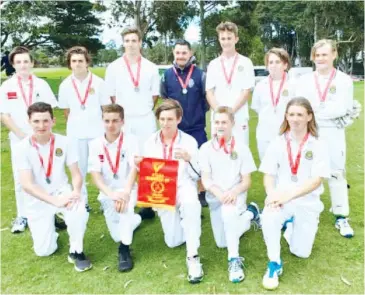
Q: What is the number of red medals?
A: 12